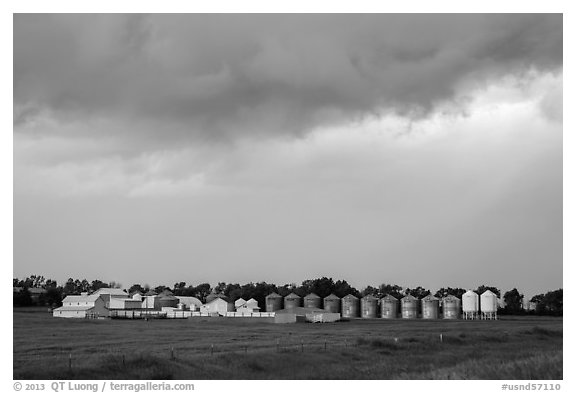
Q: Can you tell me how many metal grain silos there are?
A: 12